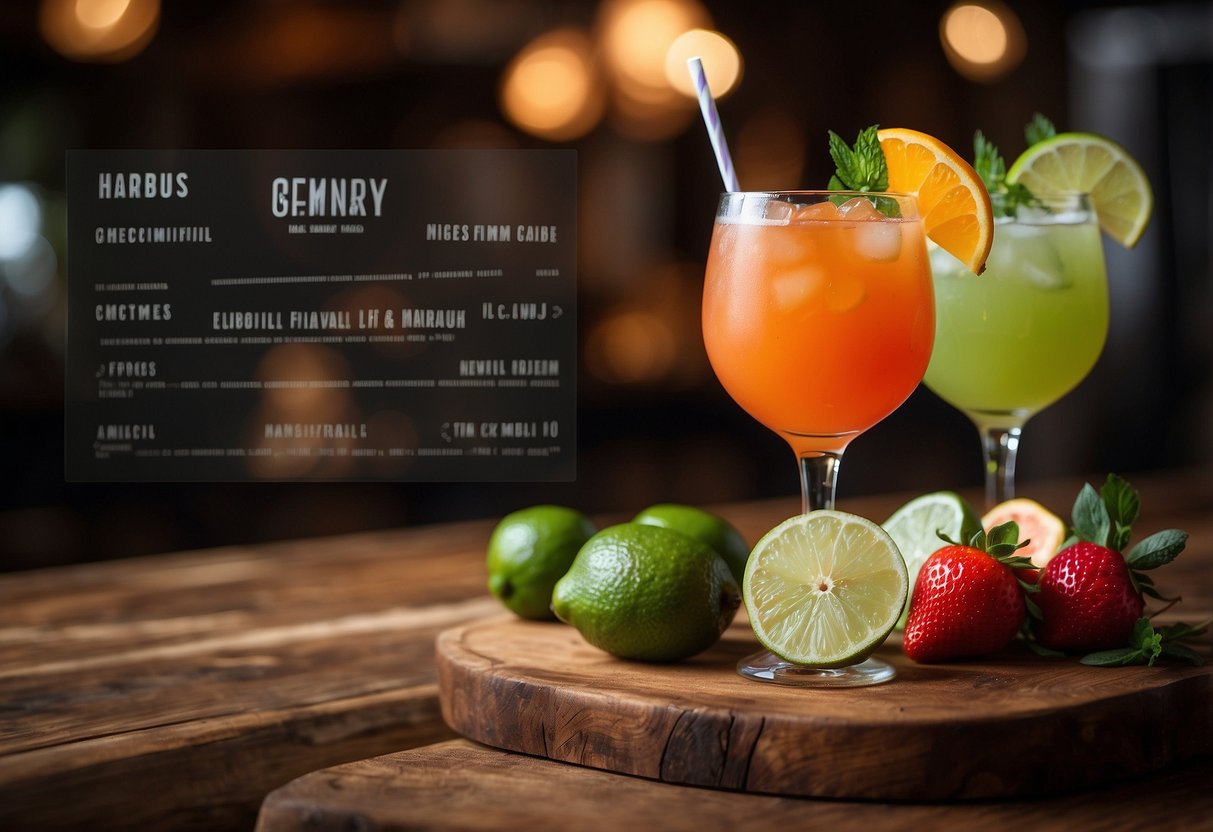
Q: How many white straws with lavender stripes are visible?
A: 1